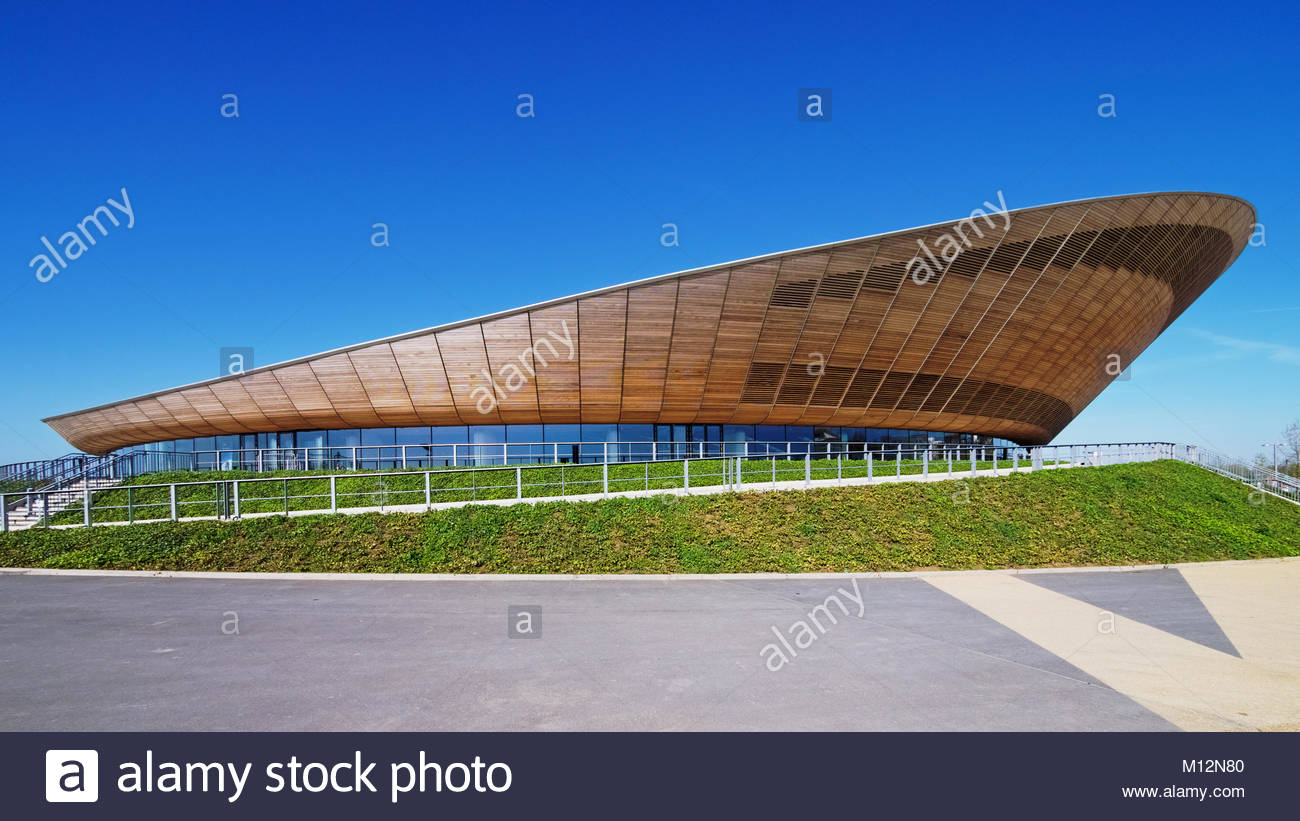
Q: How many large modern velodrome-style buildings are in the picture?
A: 1